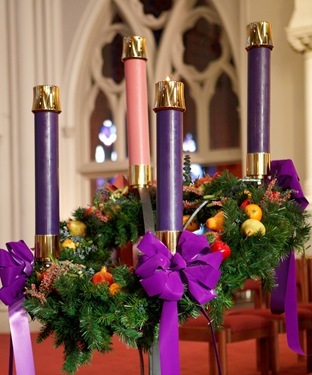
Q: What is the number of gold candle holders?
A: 4